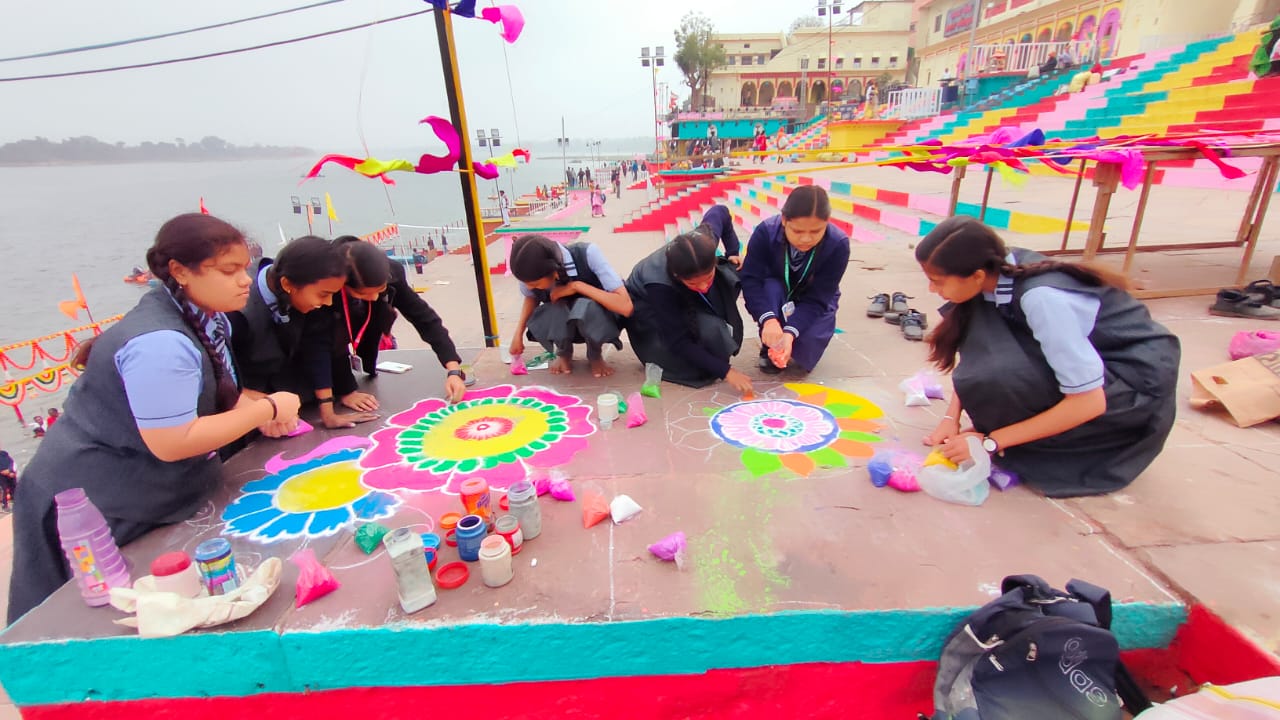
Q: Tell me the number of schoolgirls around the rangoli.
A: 7